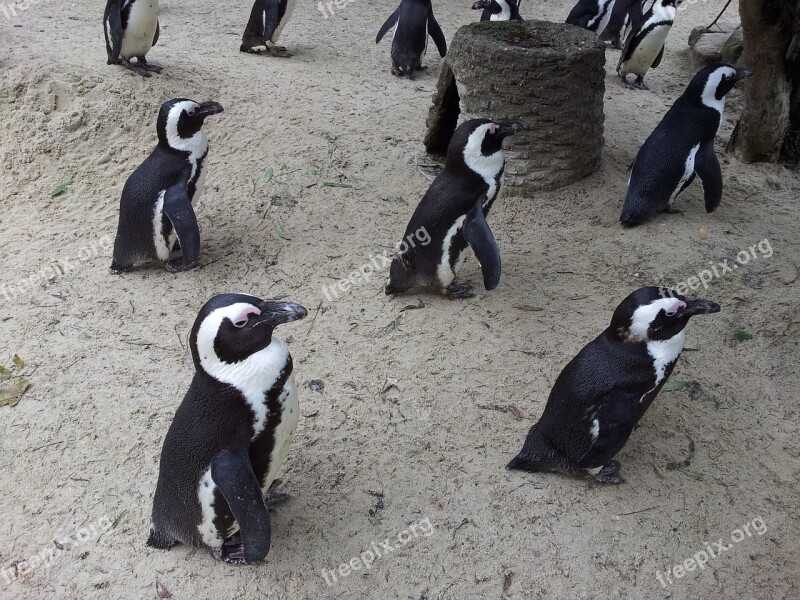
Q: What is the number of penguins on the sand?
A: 12